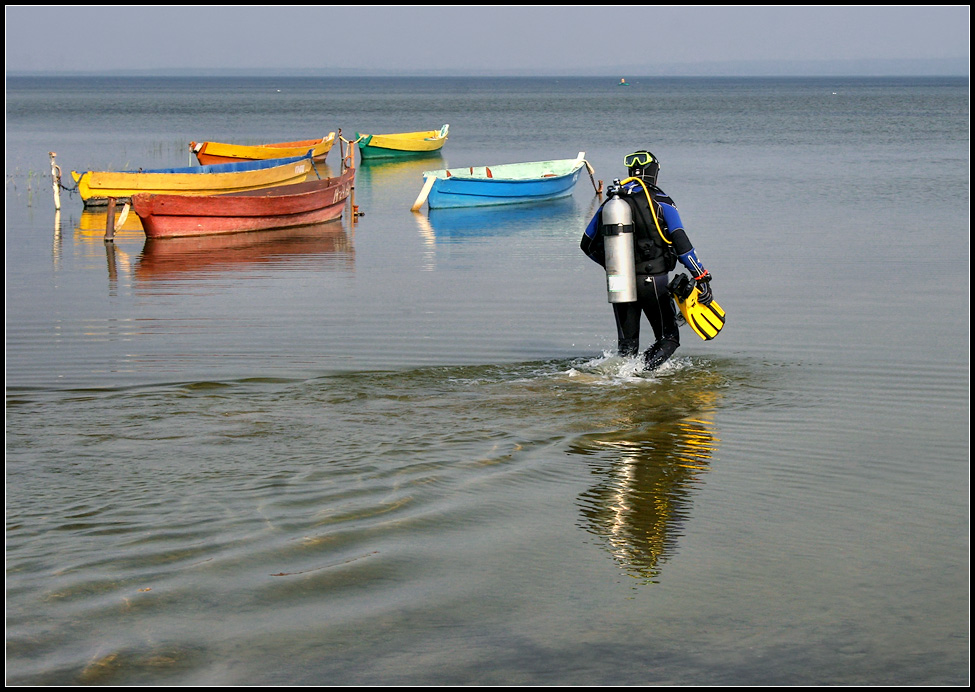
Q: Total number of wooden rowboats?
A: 5